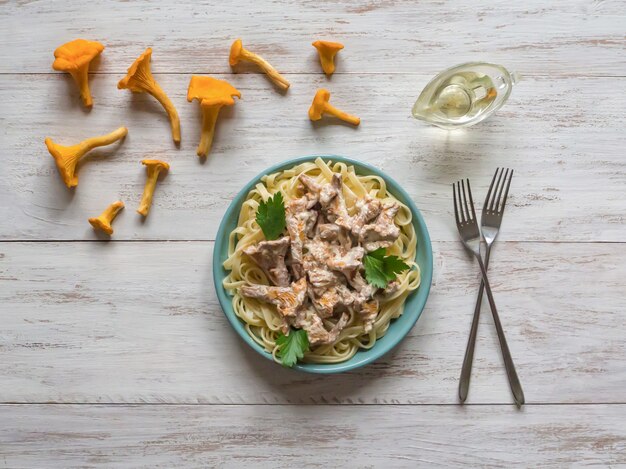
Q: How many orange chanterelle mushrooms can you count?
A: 9